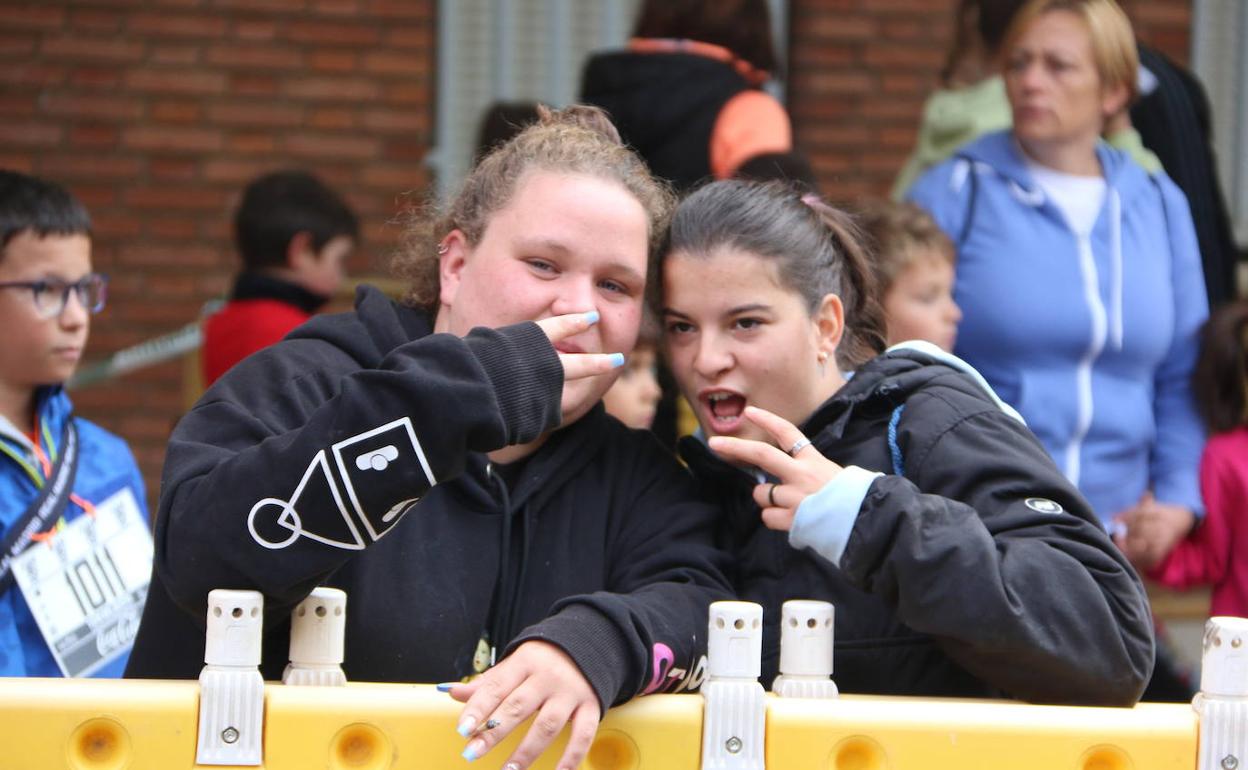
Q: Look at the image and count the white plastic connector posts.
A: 5